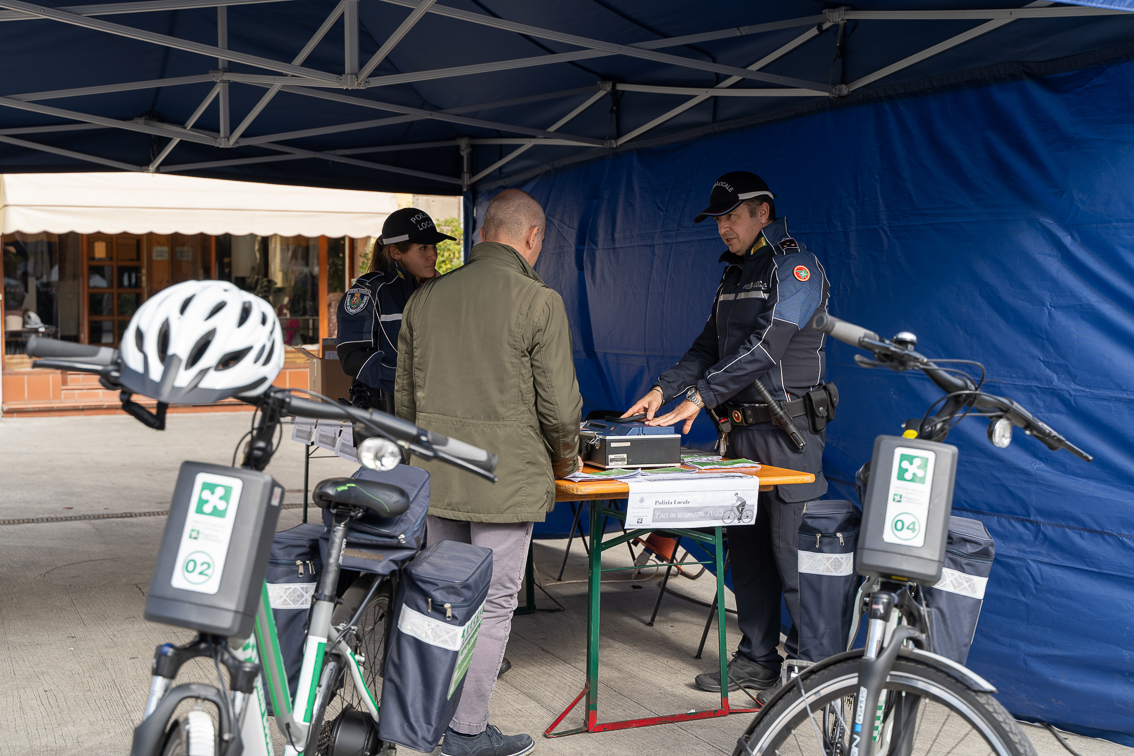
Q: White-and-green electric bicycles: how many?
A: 2